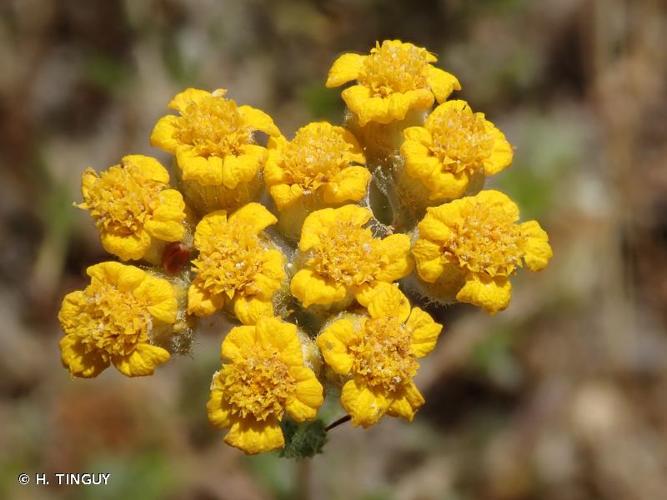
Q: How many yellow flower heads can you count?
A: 11